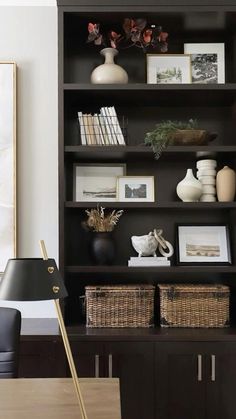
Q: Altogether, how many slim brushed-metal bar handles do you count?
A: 4